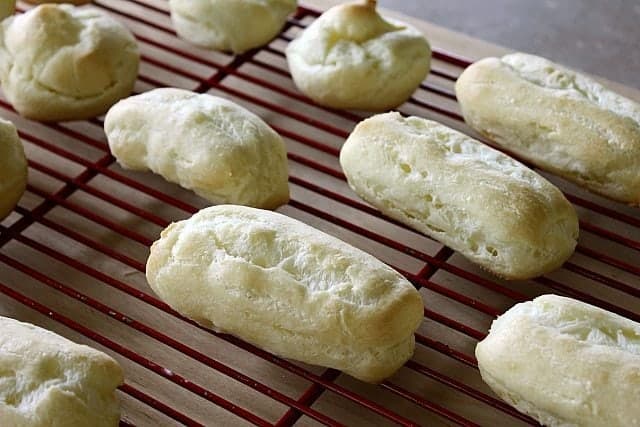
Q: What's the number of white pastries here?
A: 10